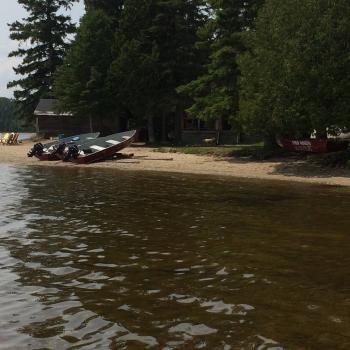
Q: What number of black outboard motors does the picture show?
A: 3